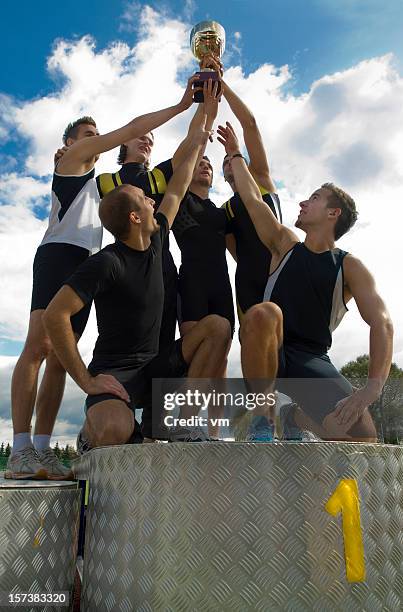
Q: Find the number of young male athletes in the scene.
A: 6